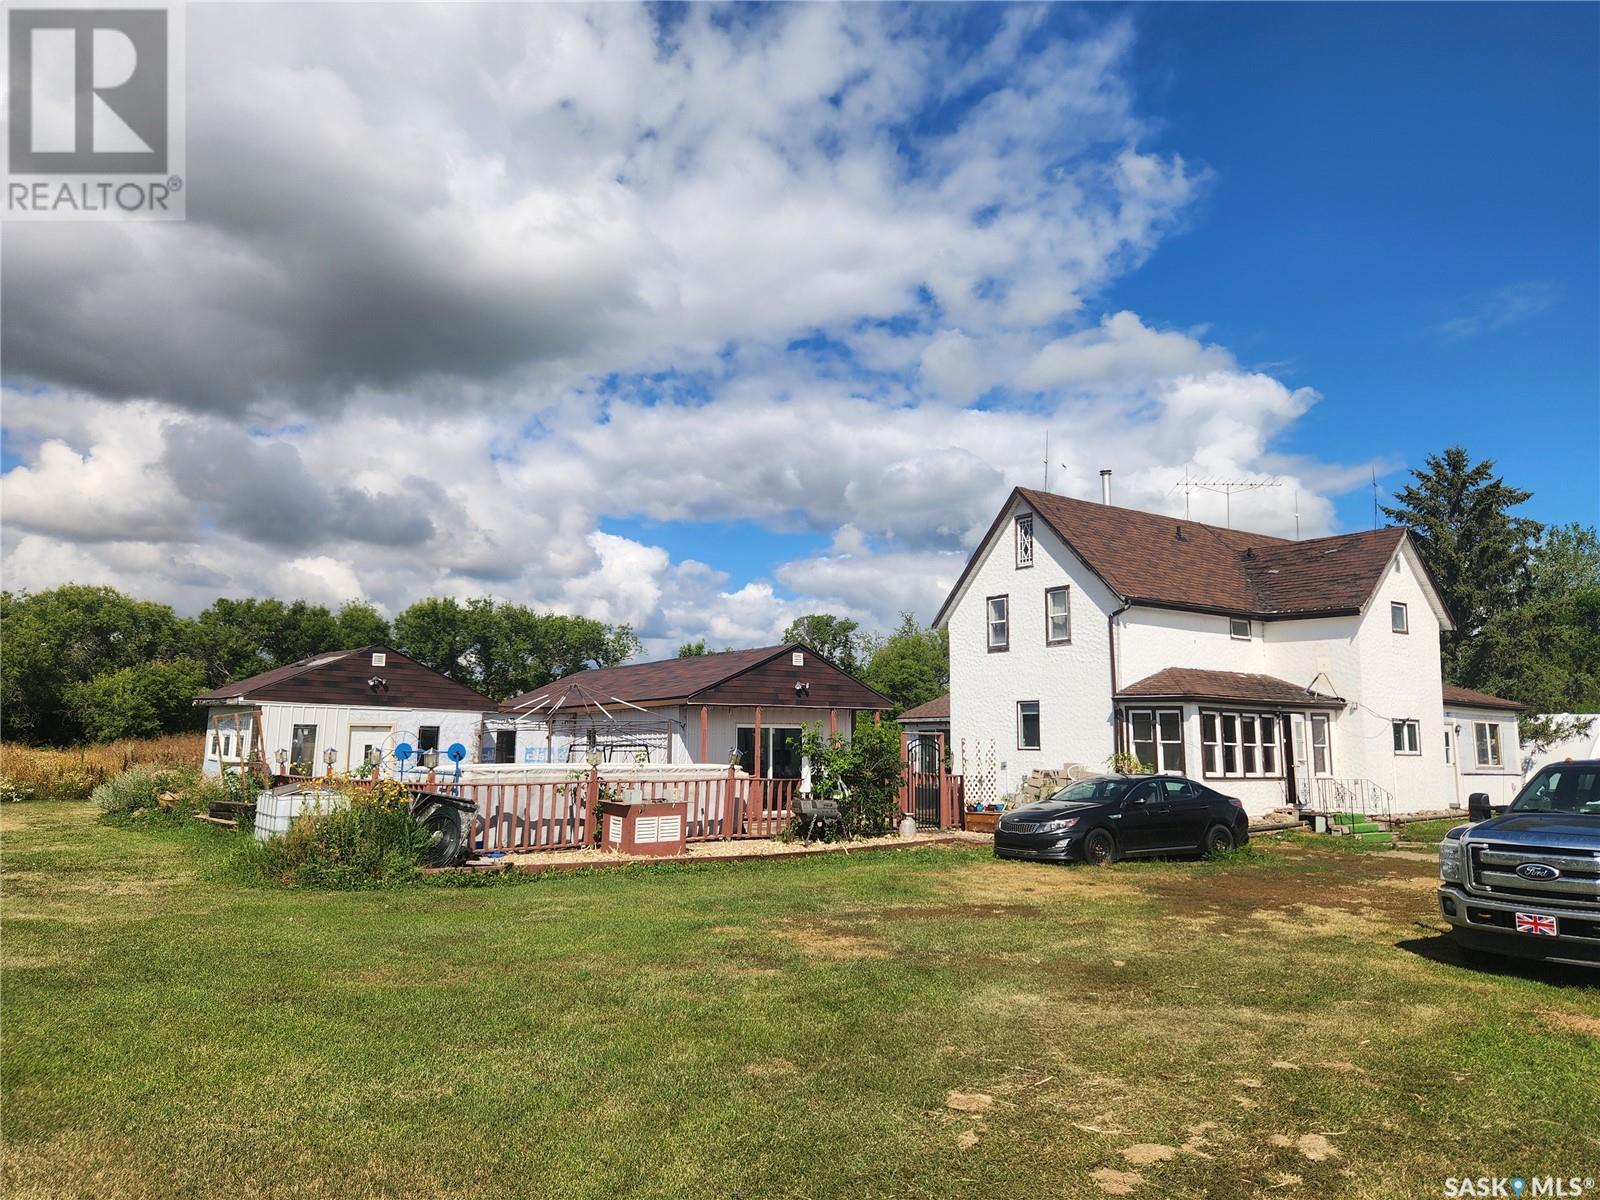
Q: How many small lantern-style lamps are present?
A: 6